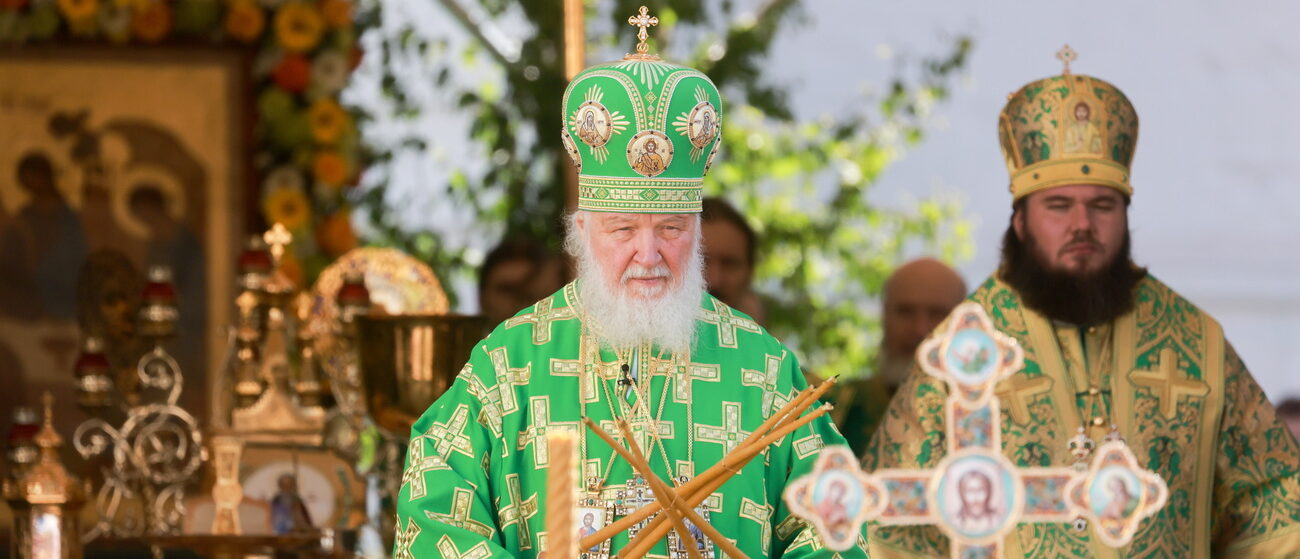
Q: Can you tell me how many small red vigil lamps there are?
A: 5